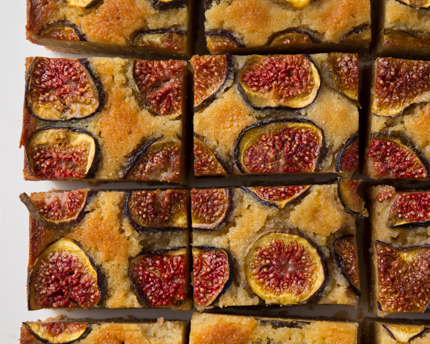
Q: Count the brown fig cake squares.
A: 12